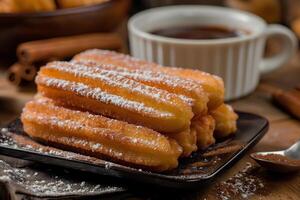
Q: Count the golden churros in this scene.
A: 7